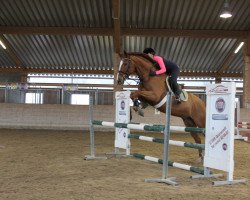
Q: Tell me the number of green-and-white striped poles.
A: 4